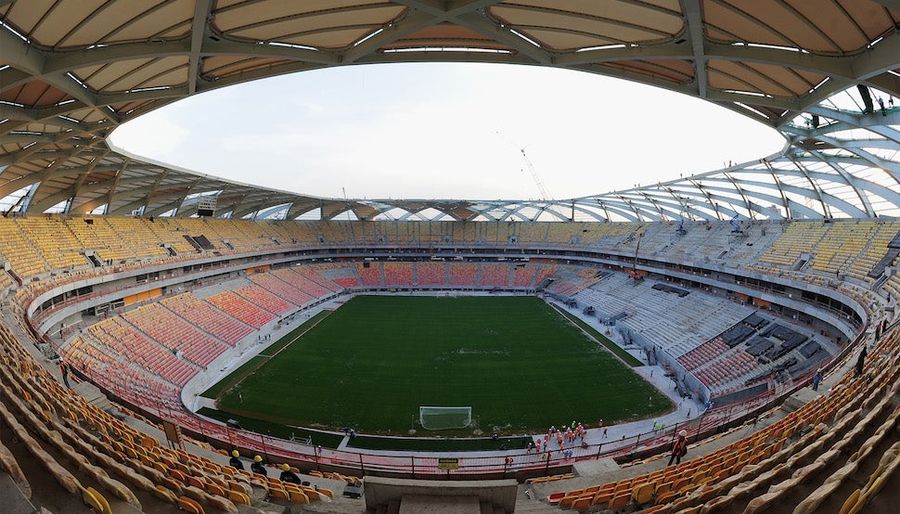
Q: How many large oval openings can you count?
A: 1